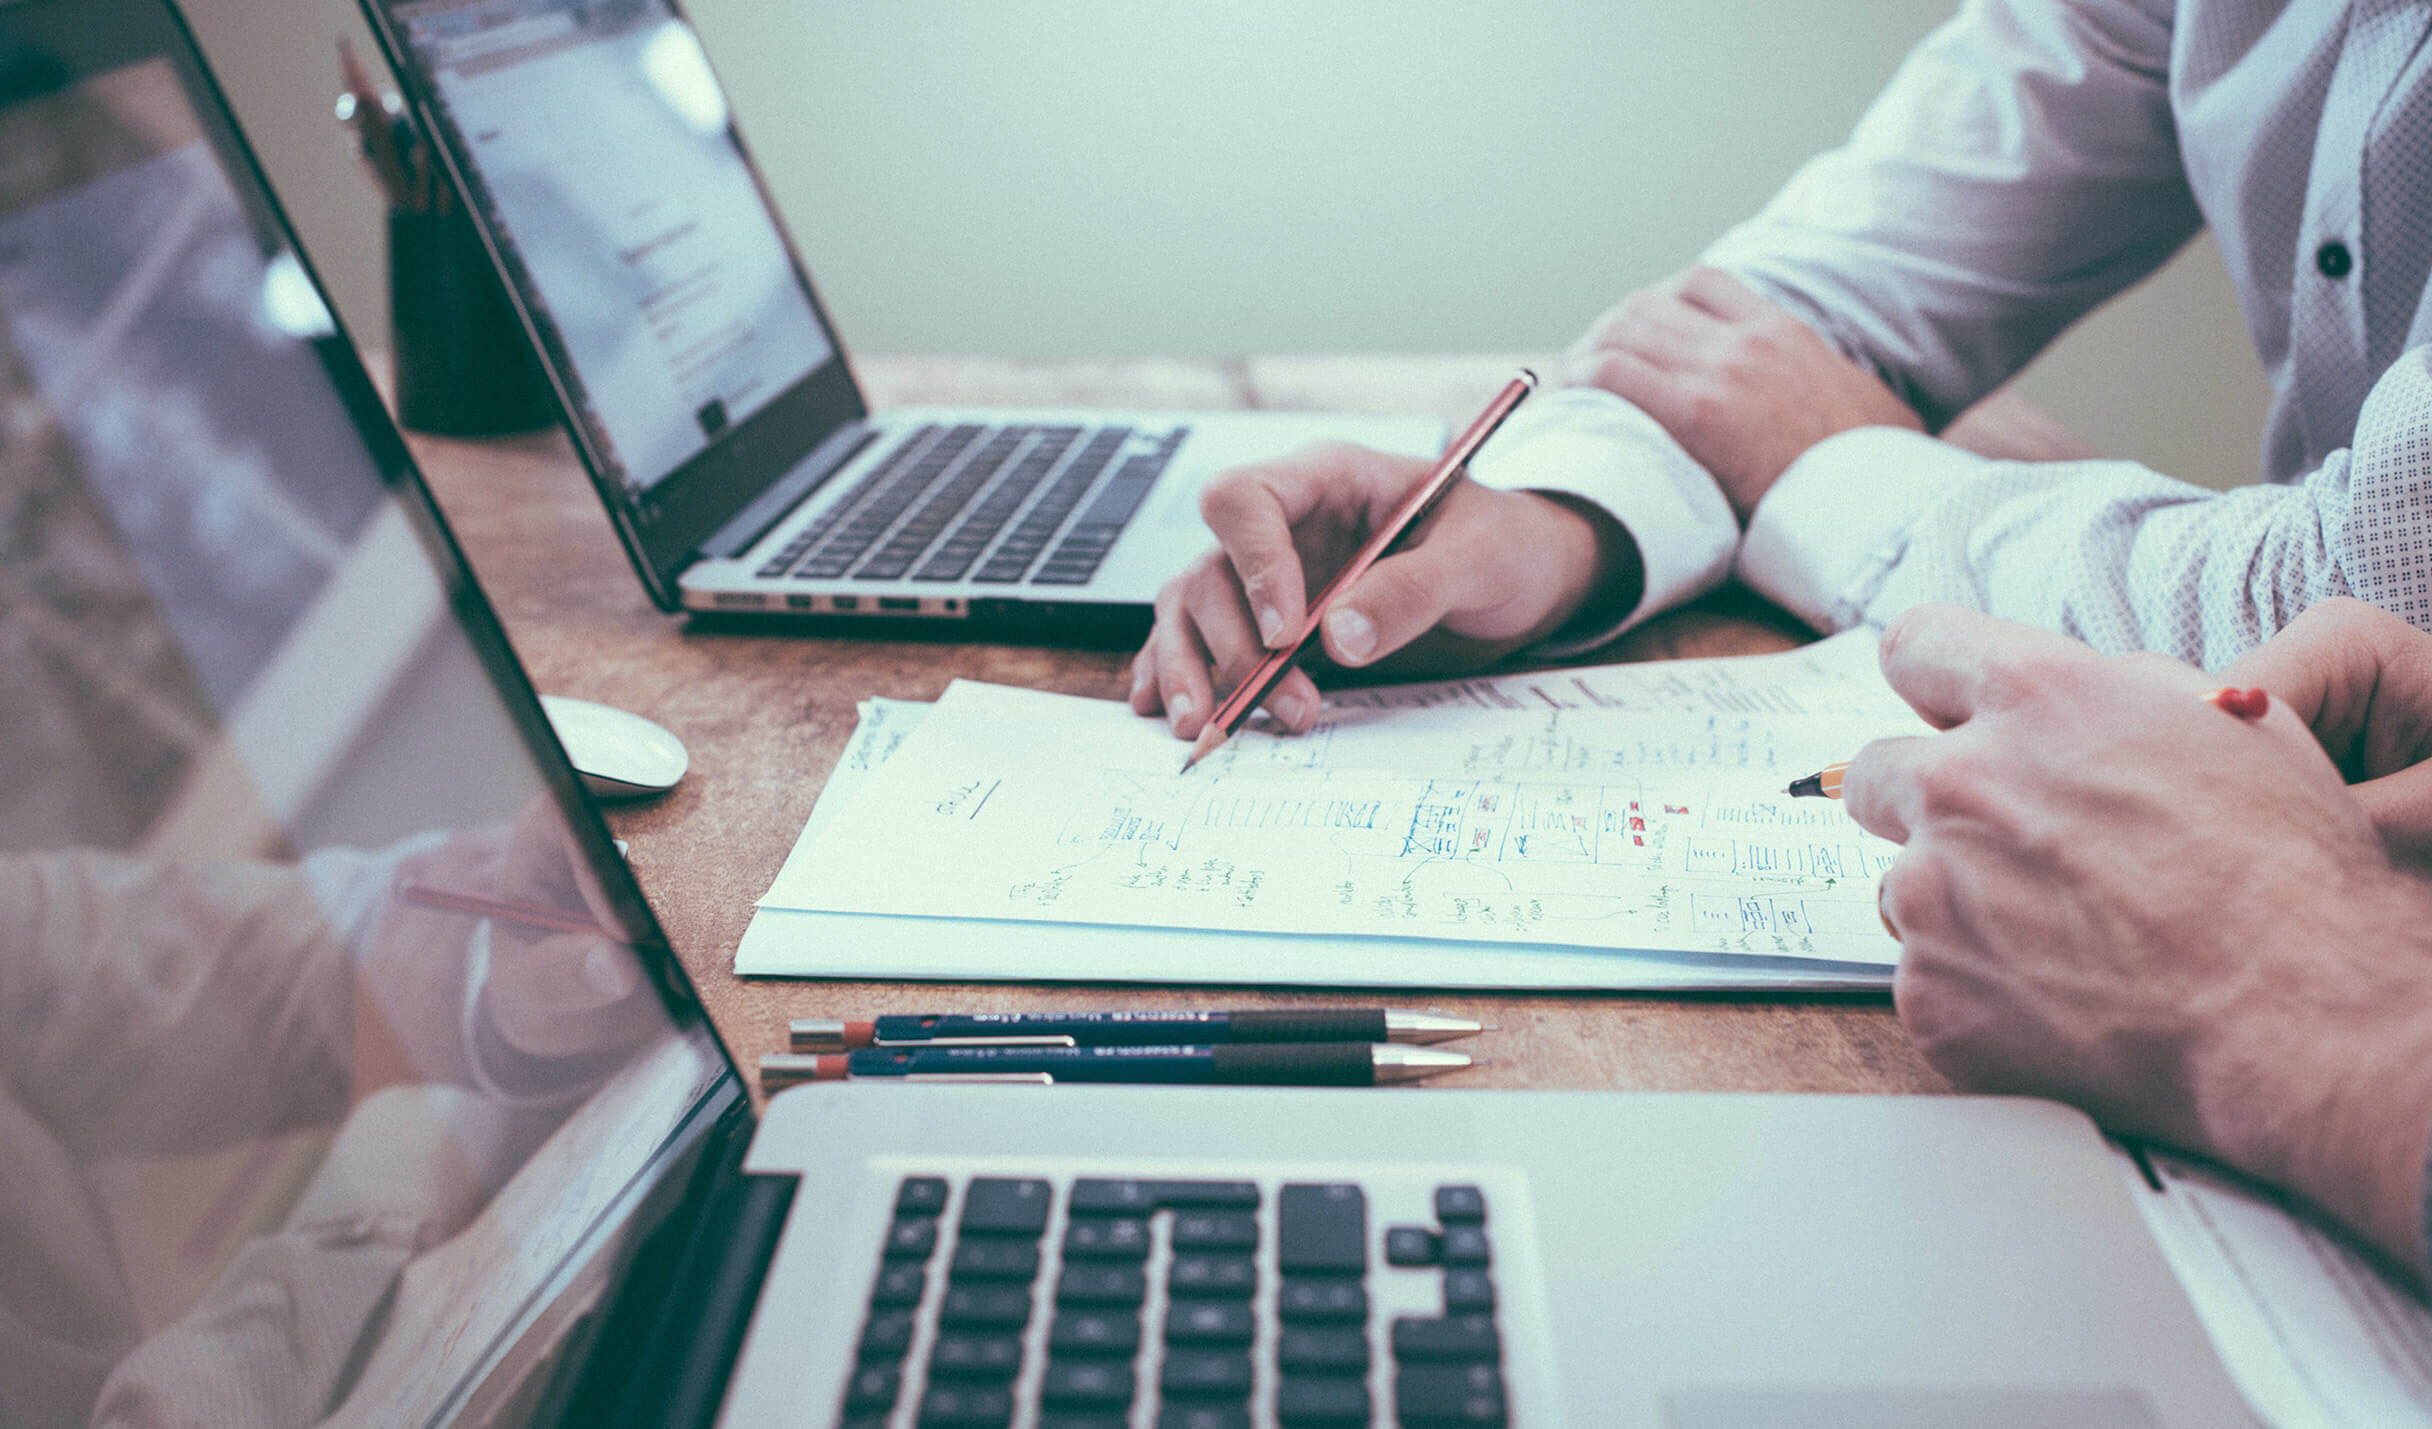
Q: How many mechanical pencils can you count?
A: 2